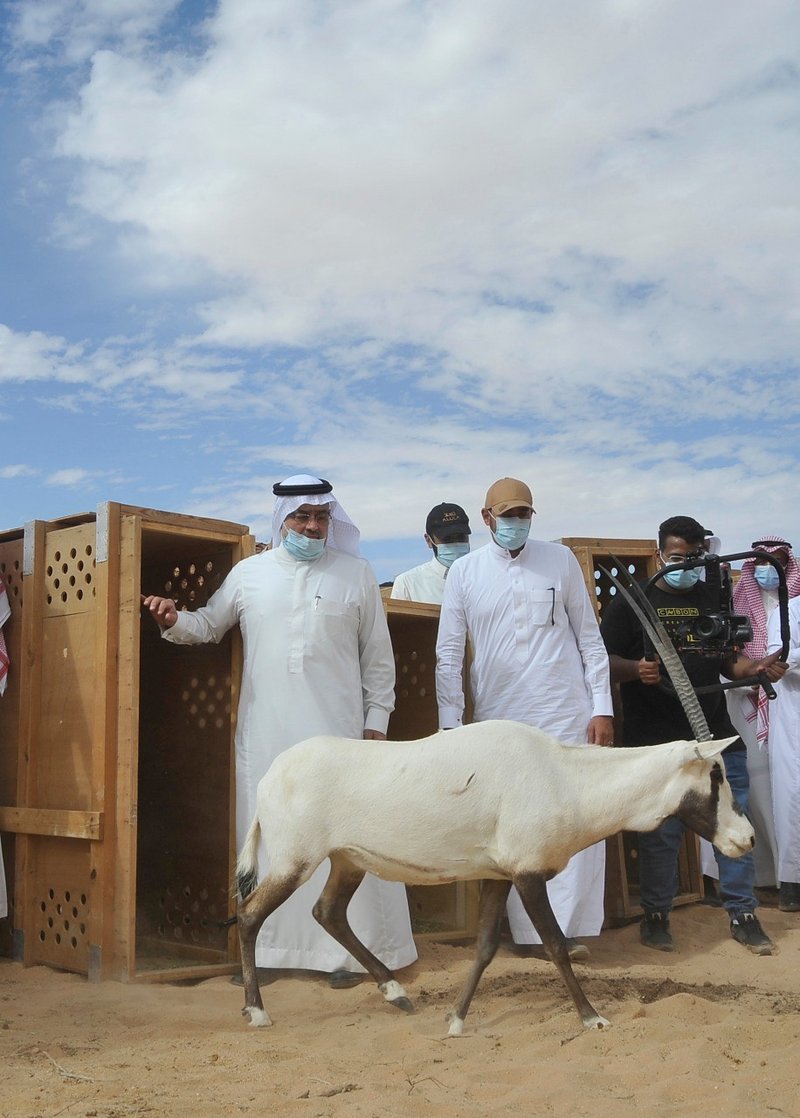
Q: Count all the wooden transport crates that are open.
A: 3